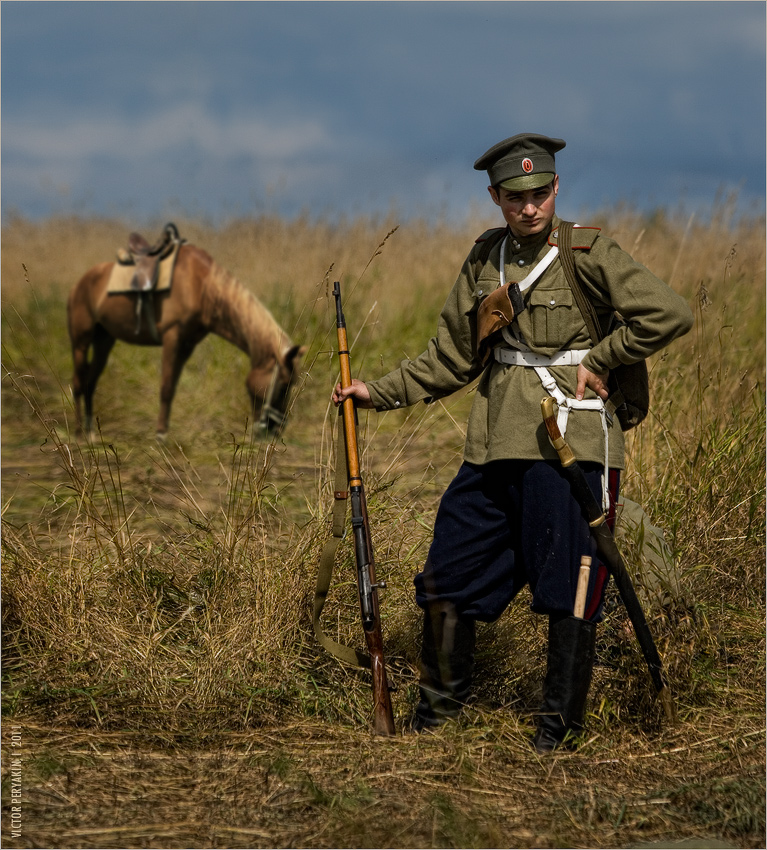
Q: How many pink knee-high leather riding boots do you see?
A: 0